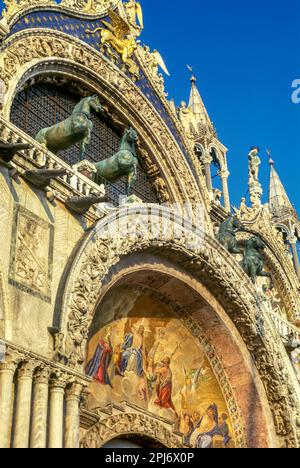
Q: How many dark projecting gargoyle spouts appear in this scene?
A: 3